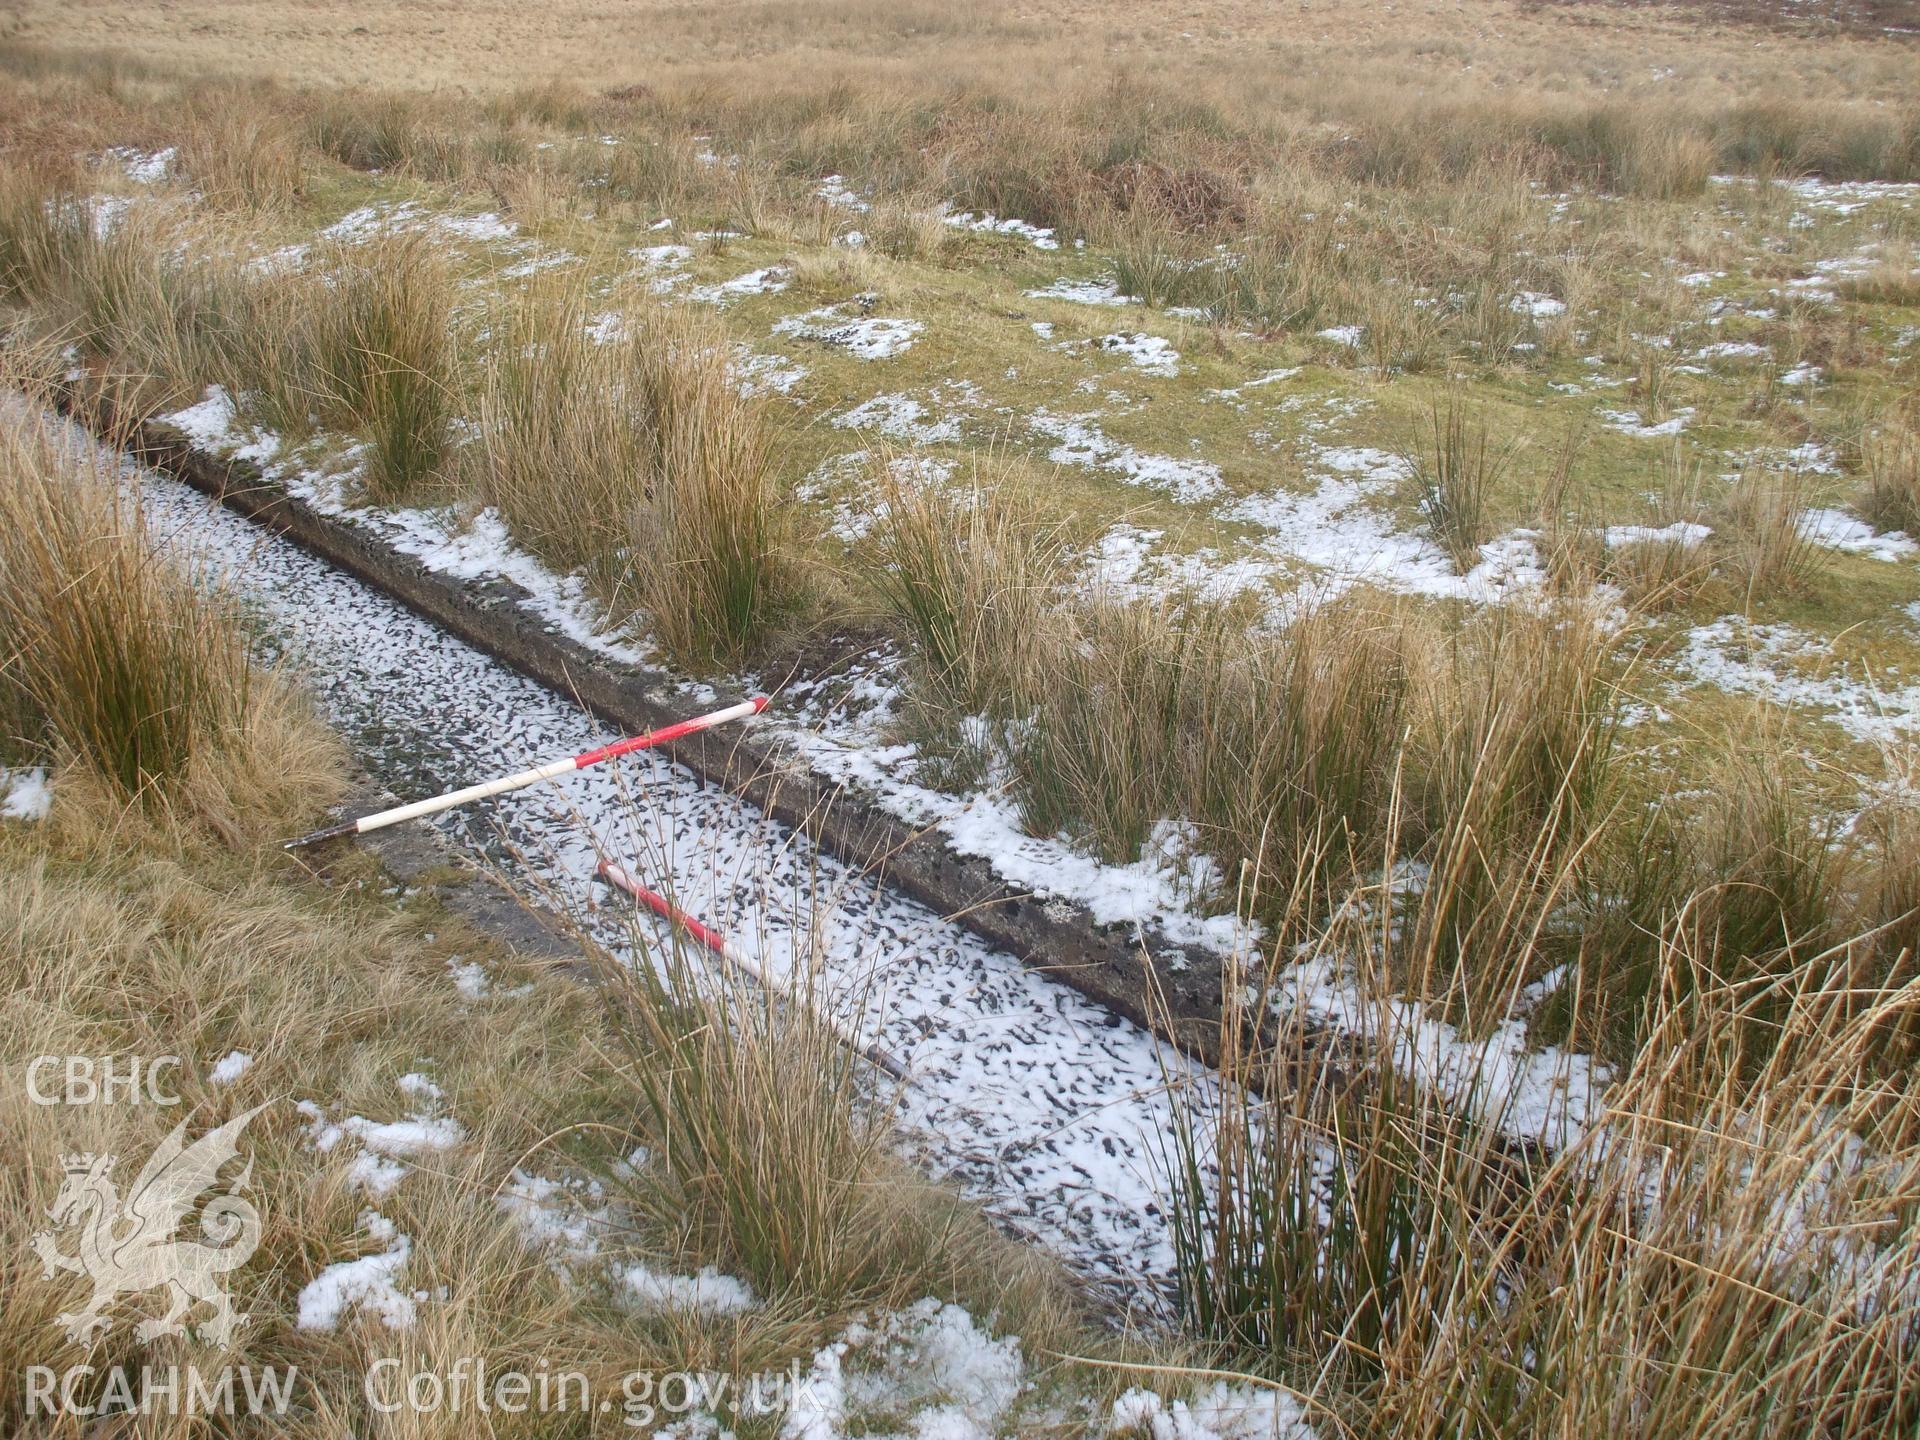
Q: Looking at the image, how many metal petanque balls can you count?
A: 0